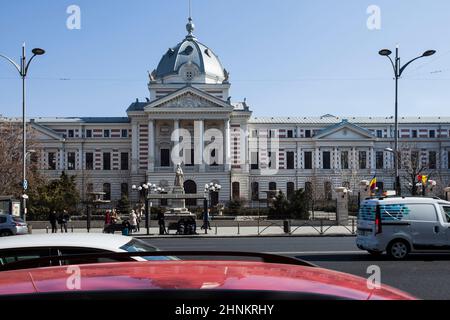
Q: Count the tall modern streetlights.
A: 2